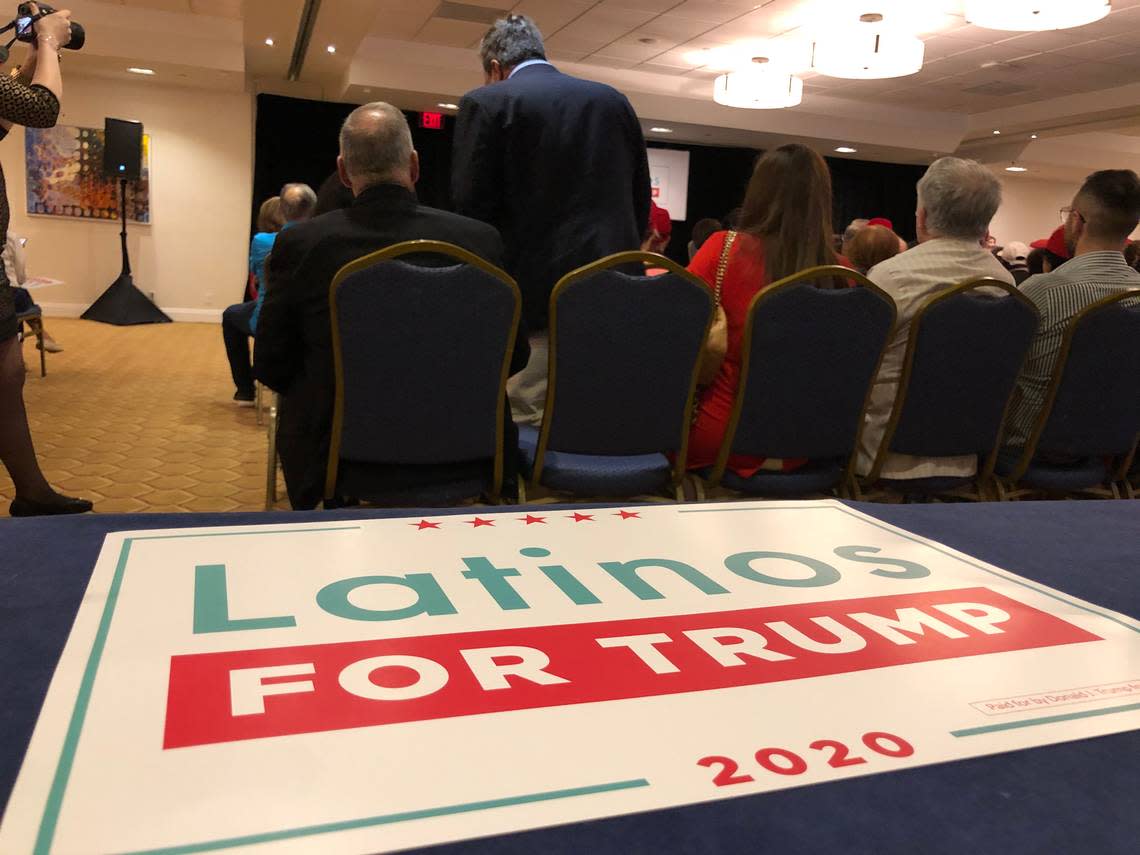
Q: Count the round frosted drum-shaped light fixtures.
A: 3